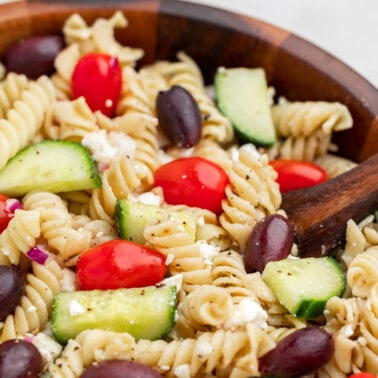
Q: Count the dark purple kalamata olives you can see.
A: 7